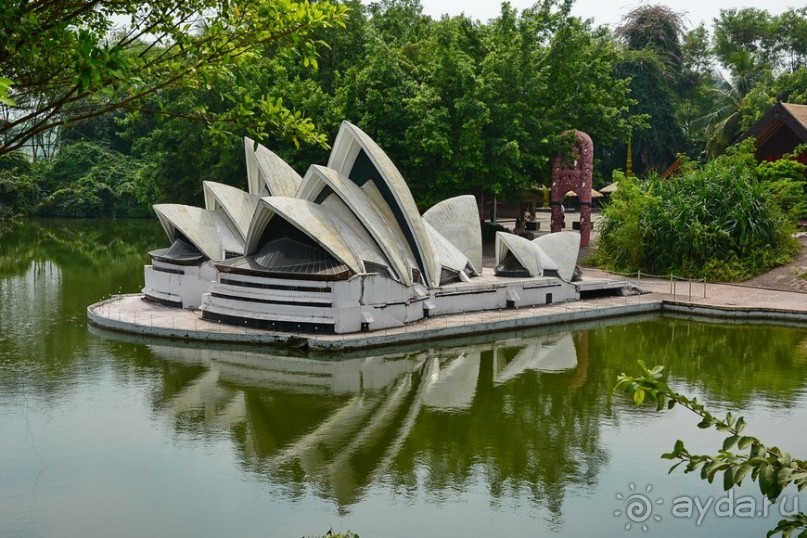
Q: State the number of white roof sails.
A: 9